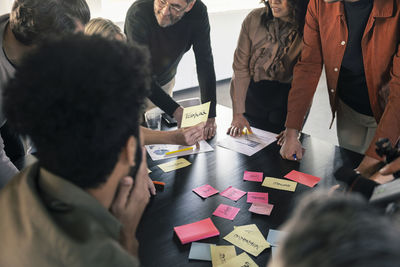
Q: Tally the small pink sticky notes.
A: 6